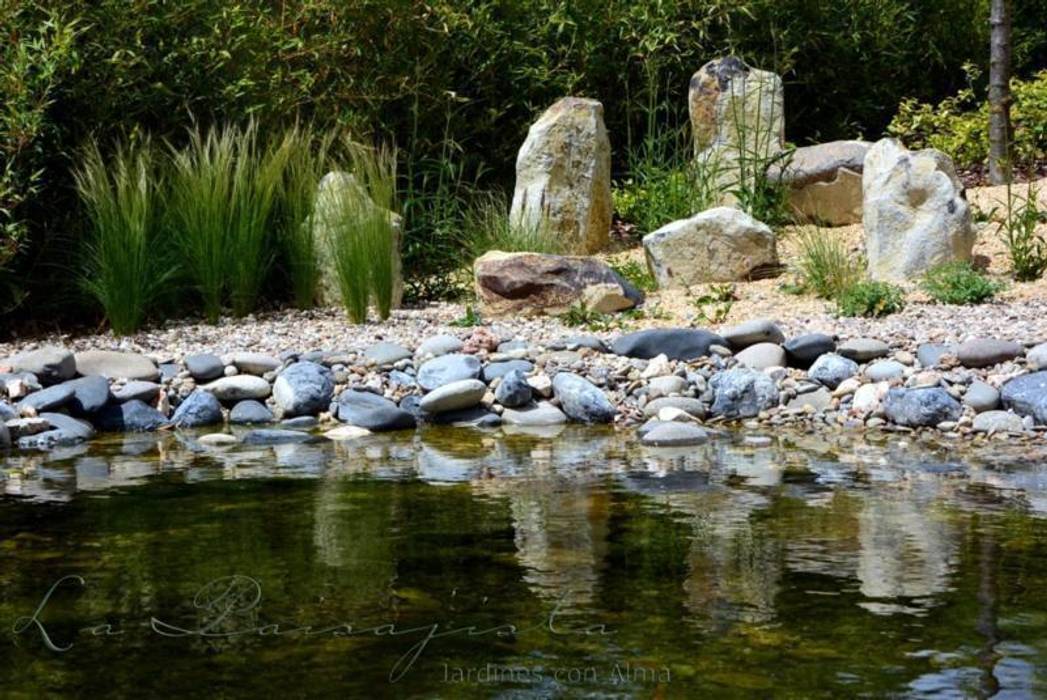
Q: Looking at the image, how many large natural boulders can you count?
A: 7